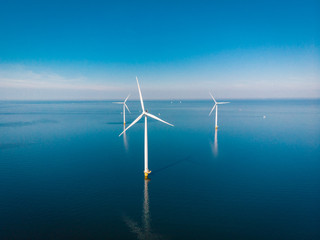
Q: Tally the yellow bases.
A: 3